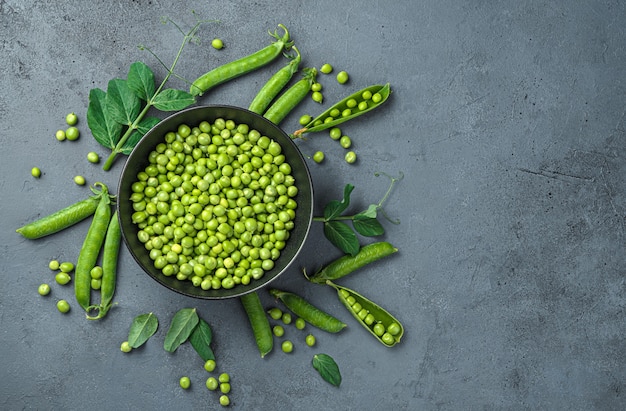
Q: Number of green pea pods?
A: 11